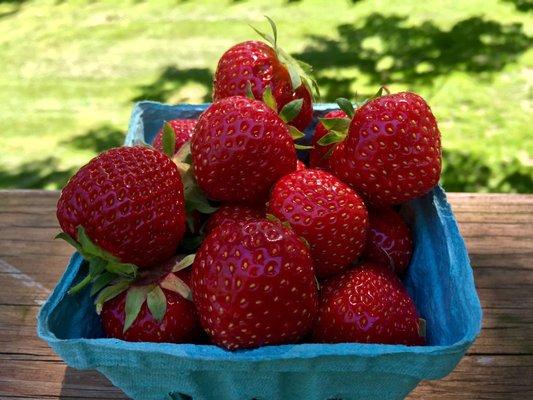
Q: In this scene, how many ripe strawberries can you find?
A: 12